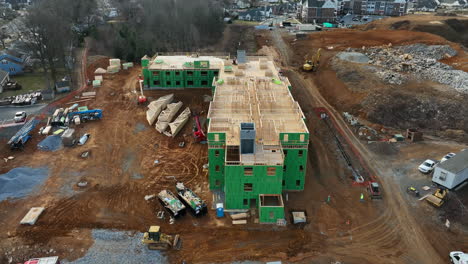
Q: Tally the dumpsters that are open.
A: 2